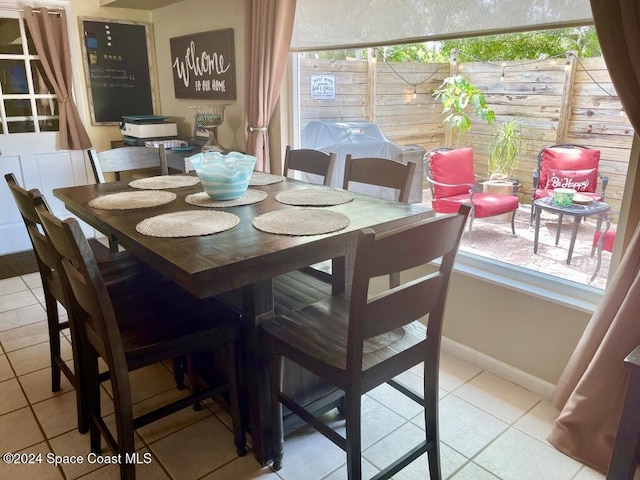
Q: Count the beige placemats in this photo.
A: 7